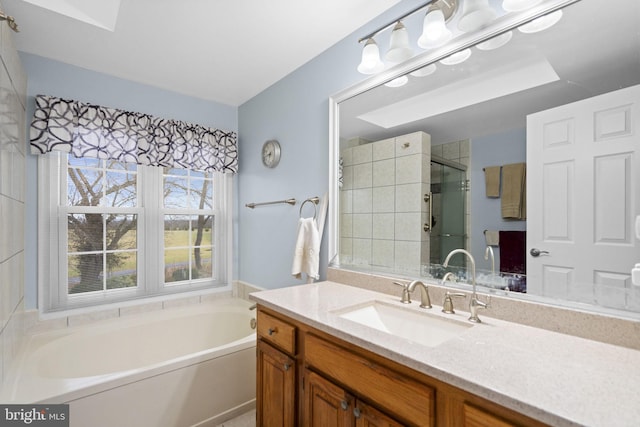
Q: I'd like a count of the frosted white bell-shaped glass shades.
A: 5